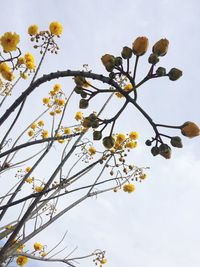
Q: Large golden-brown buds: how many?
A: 4